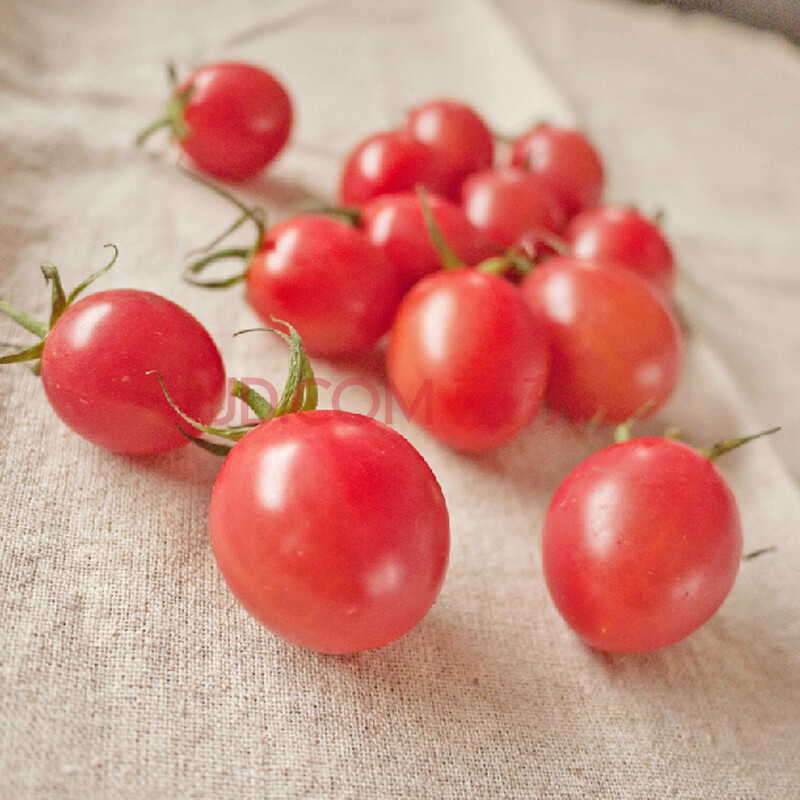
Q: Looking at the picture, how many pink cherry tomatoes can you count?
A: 13